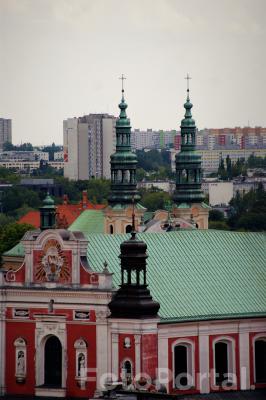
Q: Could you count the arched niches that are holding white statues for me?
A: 2